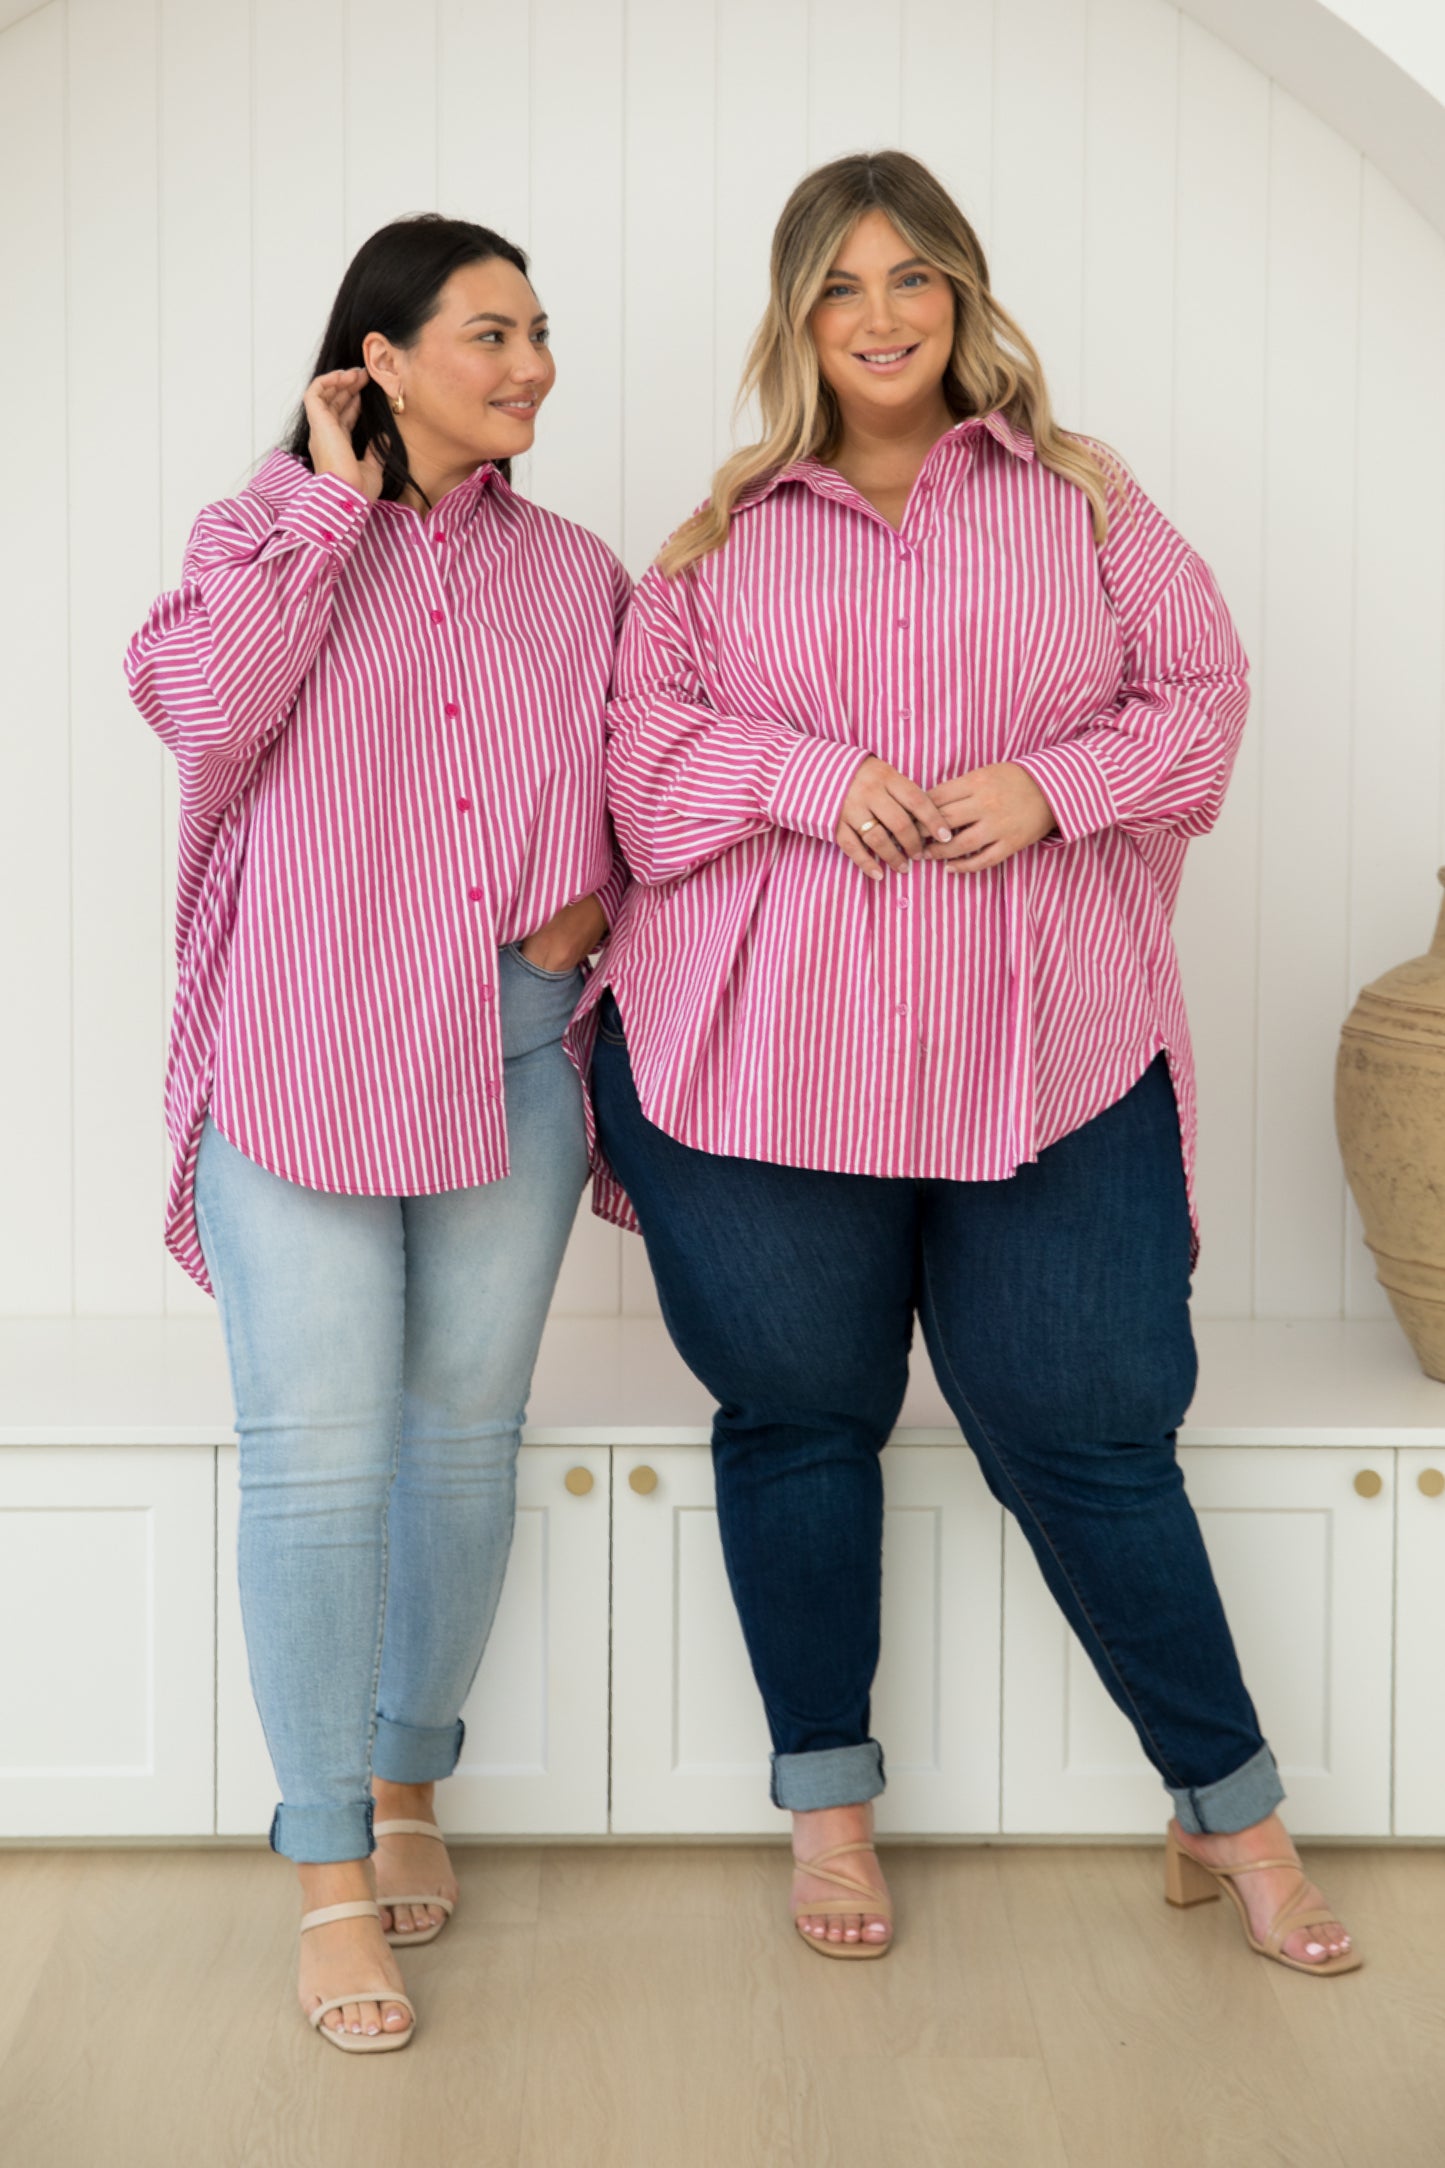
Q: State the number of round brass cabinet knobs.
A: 4